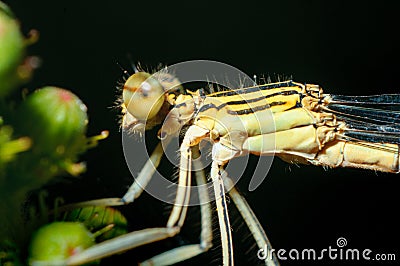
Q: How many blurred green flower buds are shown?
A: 3